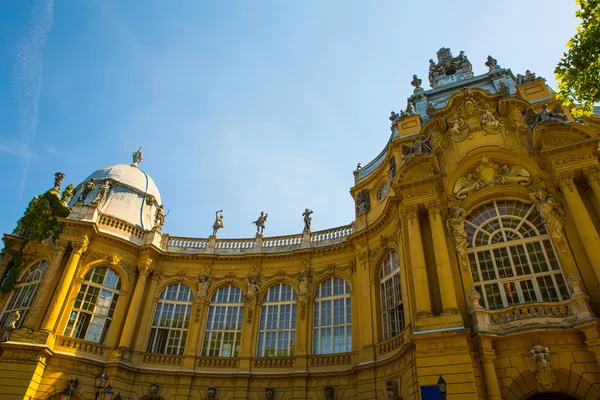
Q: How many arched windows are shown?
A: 8